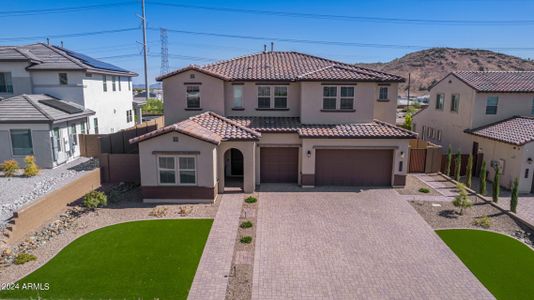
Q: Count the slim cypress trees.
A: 6